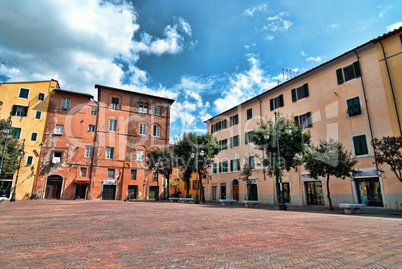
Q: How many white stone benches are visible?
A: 5